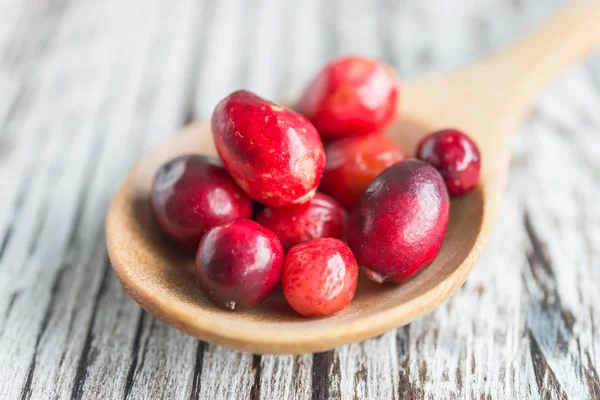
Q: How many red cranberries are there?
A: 9